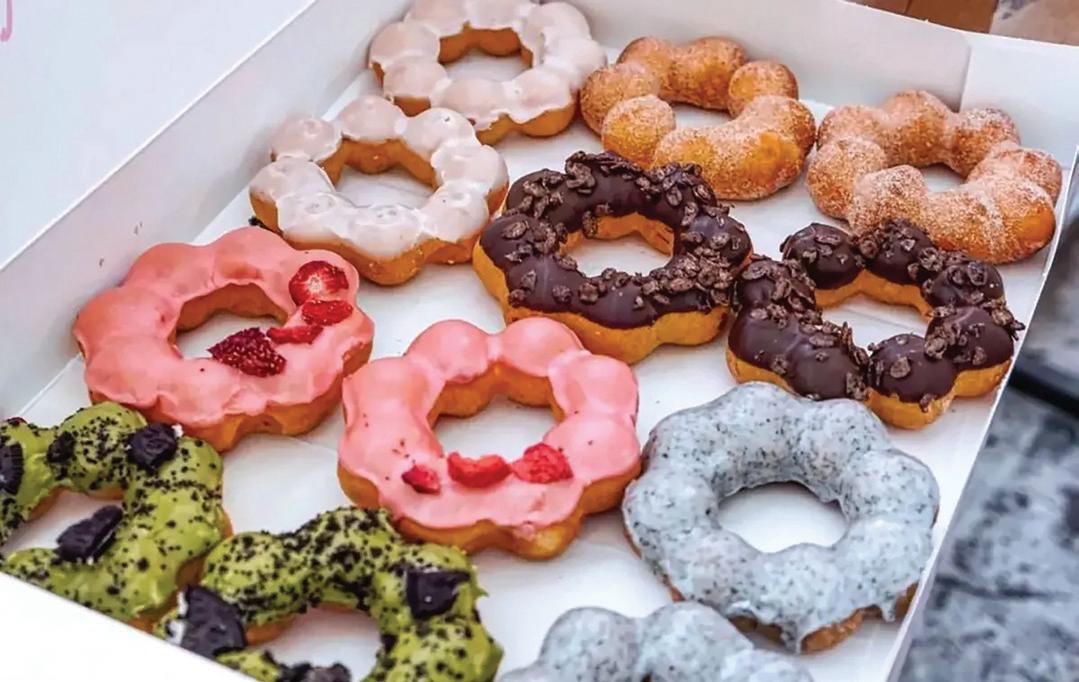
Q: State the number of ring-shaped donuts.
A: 12